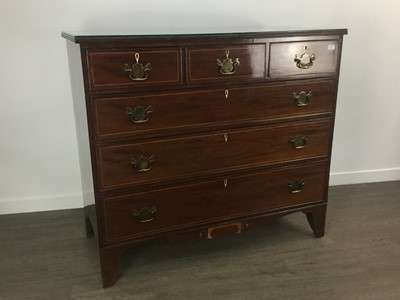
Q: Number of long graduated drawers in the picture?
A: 3